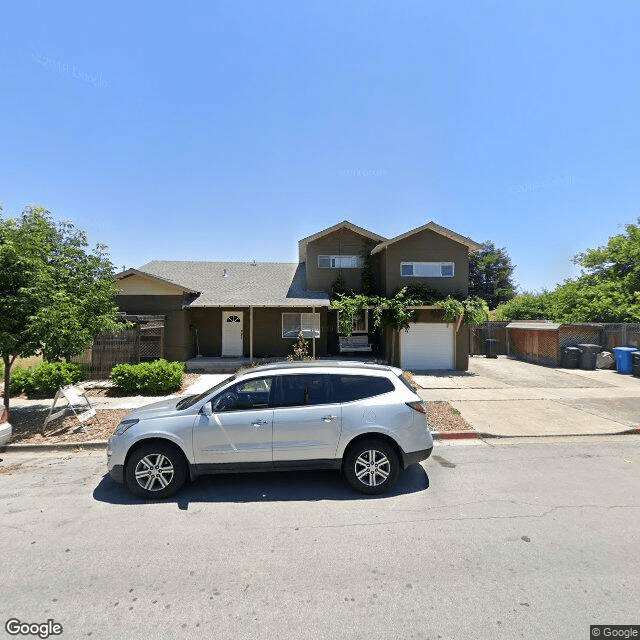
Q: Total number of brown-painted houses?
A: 1